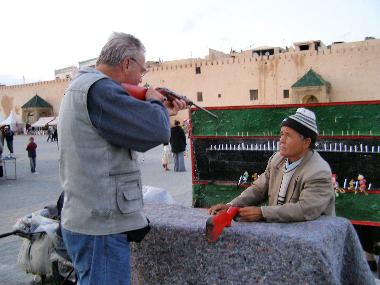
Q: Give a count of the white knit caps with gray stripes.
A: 1